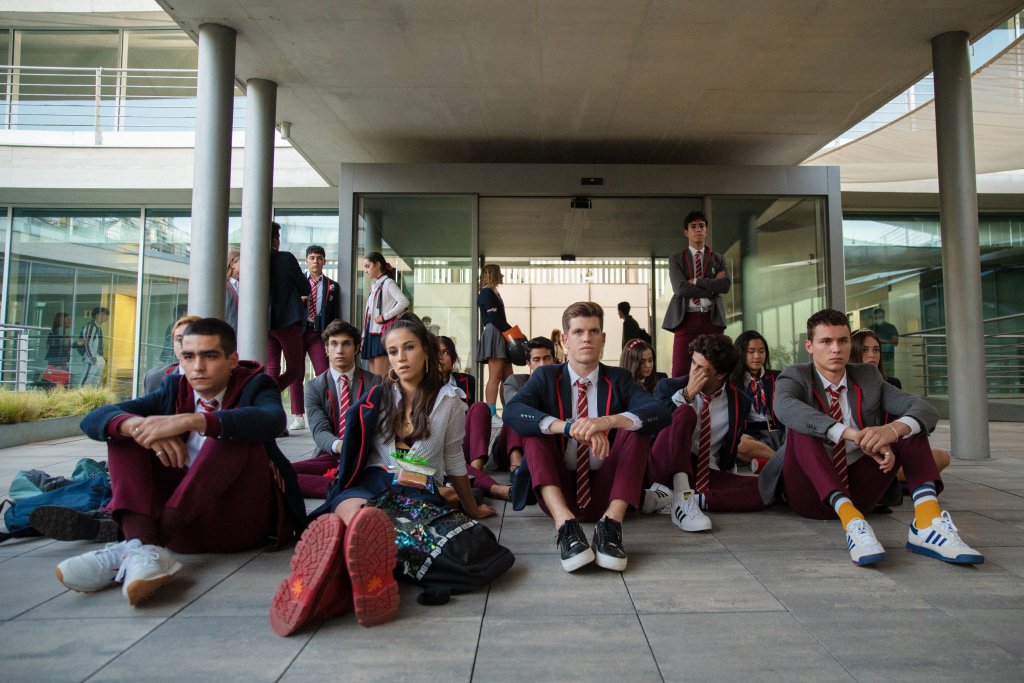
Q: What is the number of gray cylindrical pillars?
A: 3